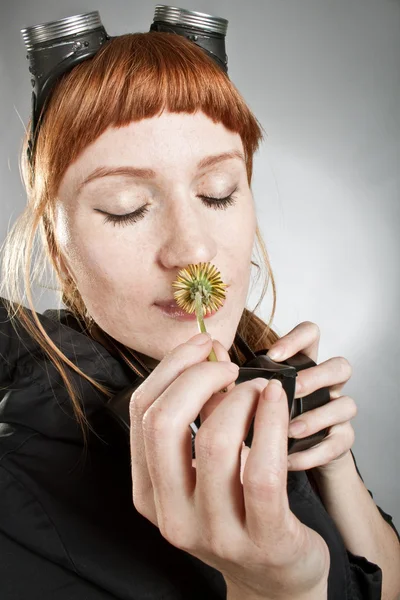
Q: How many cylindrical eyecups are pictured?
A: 2